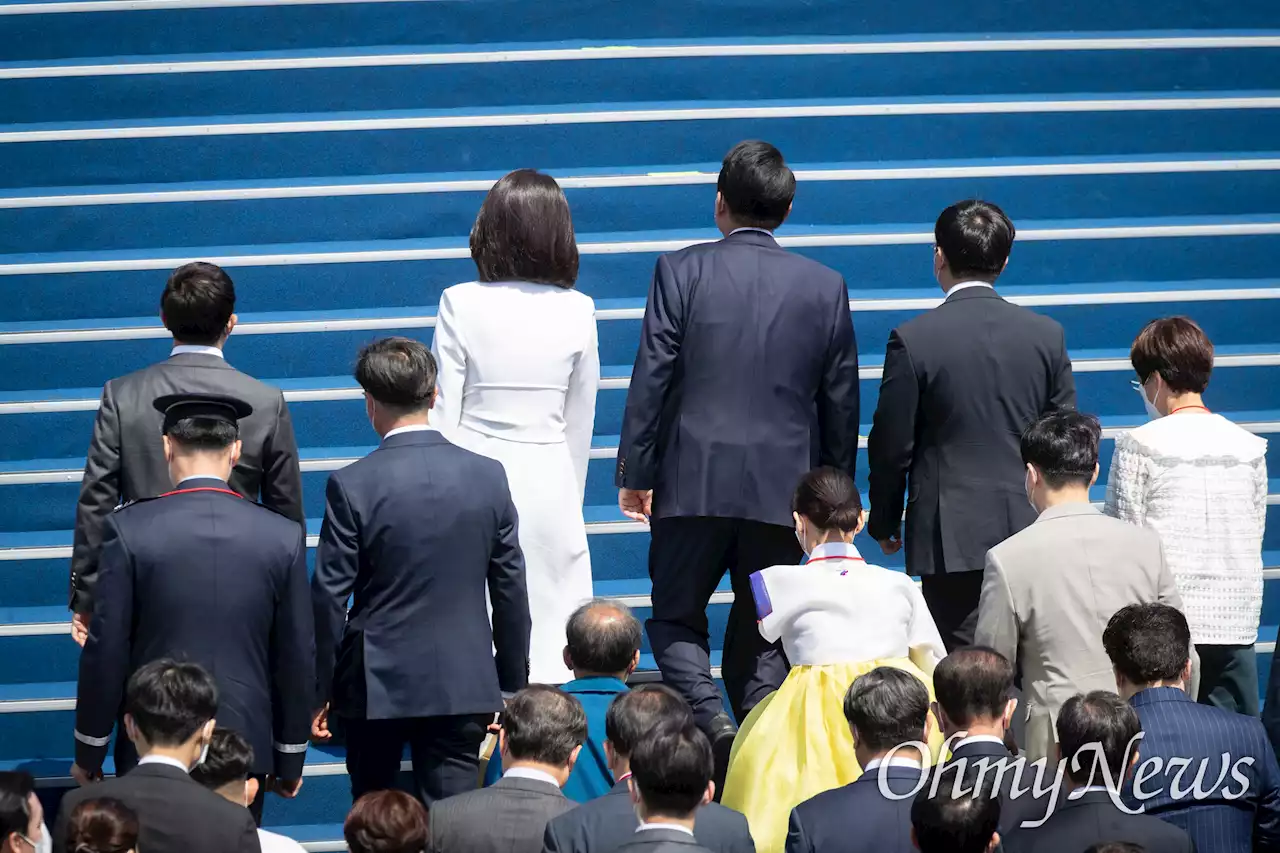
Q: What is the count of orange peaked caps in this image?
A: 0